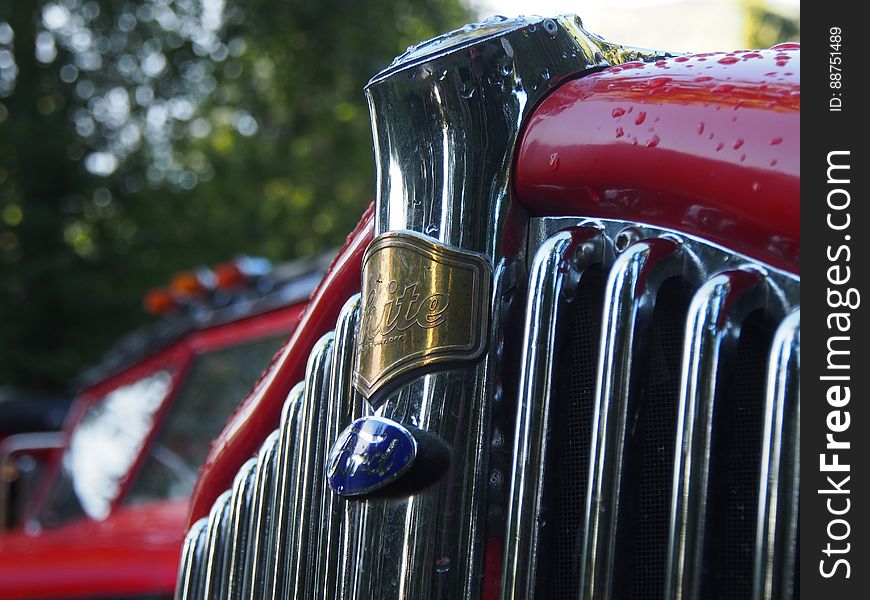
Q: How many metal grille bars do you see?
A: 11